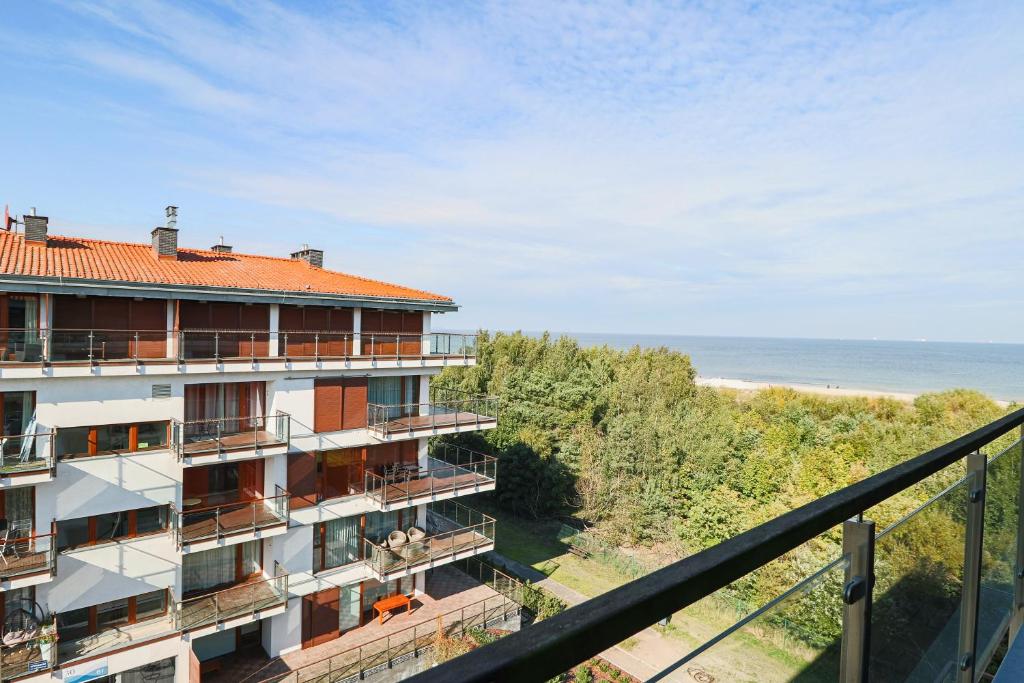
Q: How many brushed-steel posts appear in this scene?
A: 3